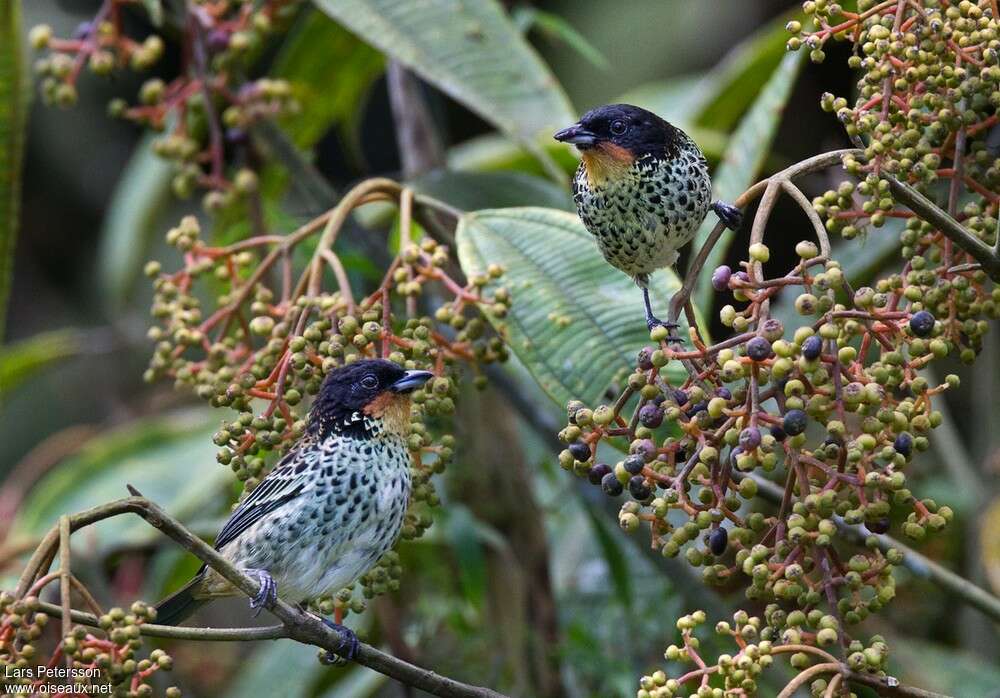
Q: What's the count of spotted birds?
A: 2